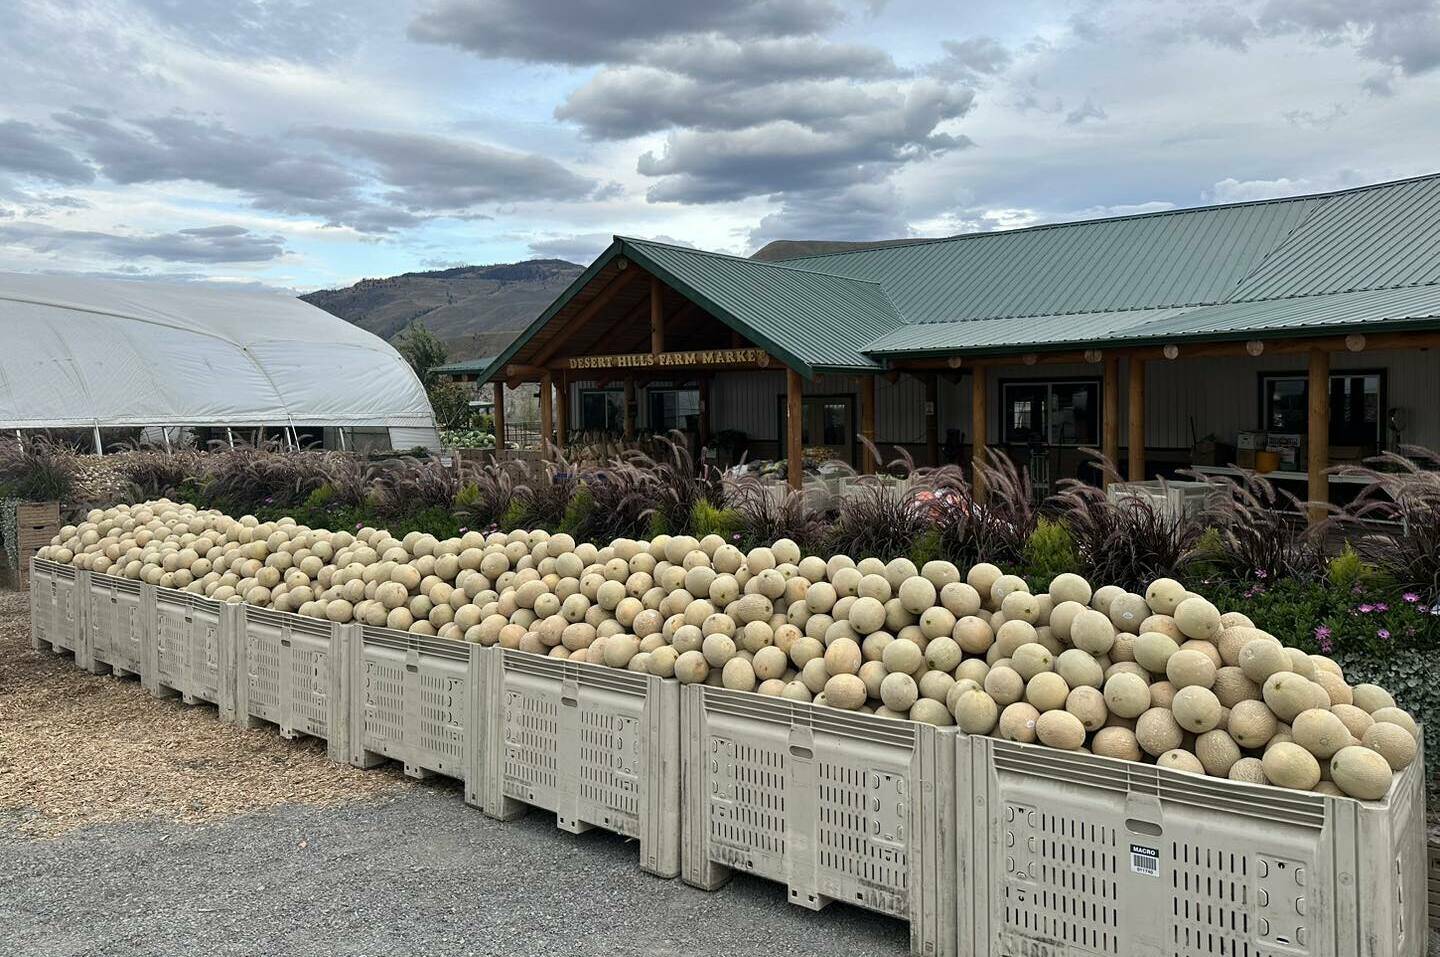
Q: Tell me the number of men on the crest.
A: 0